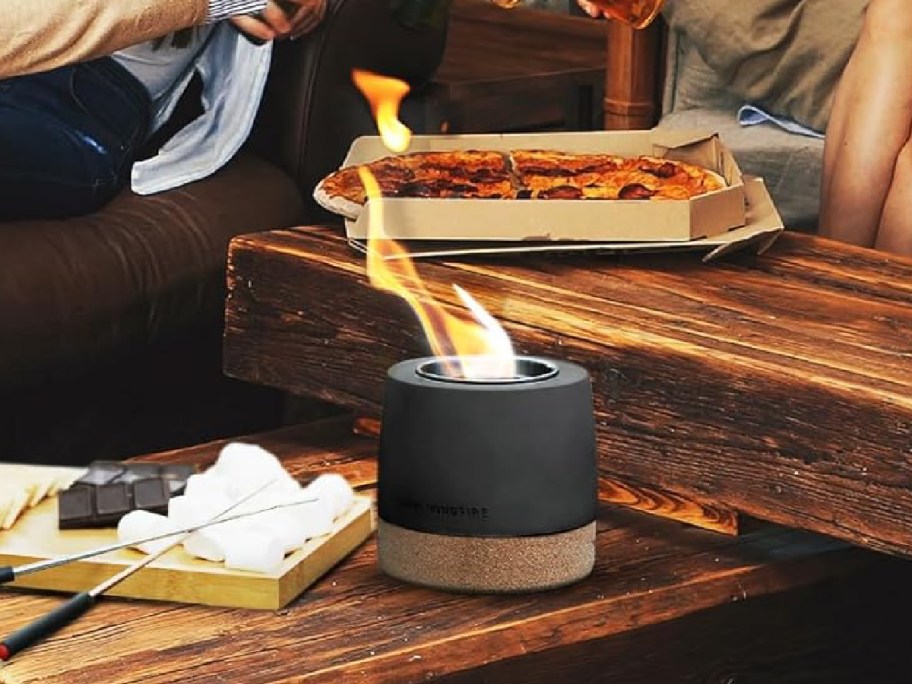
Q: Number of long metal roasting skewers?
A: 2